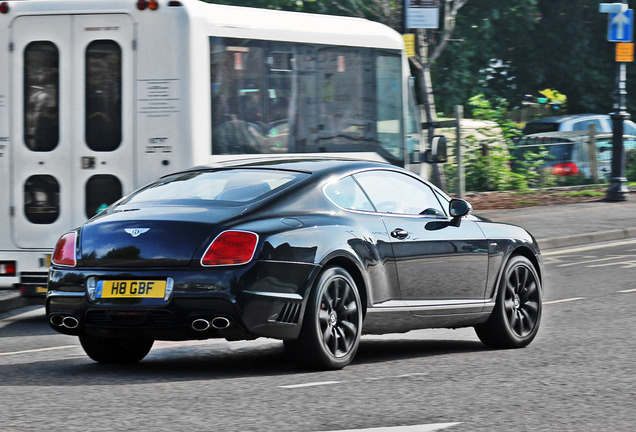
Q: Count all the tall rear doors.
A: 2